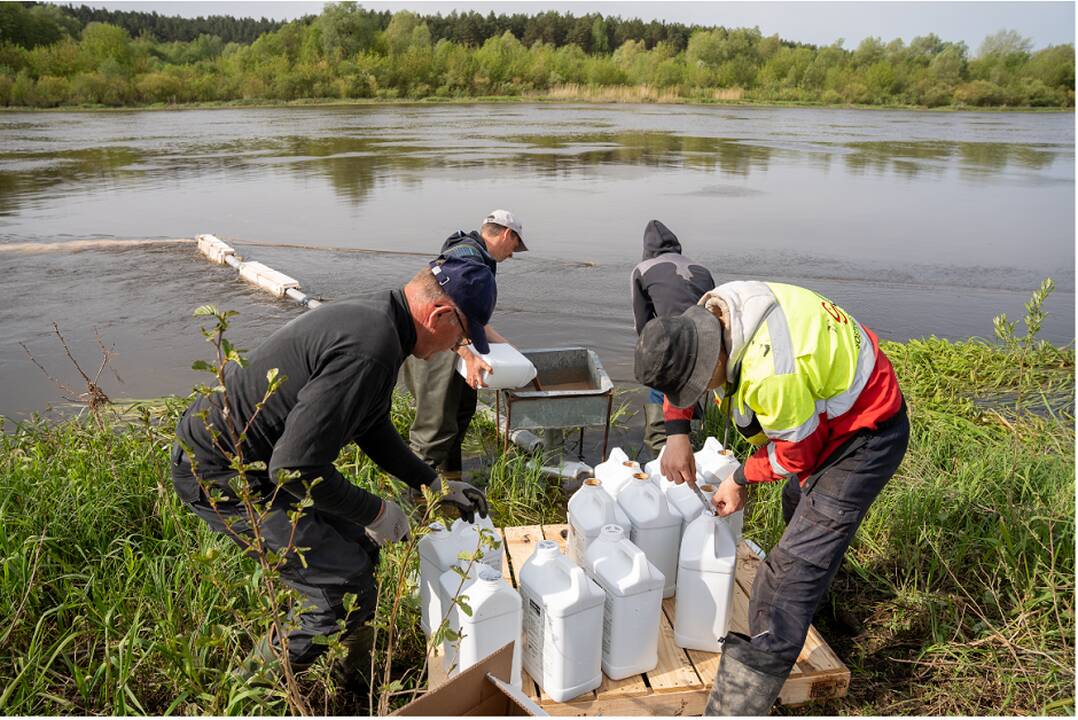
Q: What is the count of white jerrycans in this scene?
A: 12